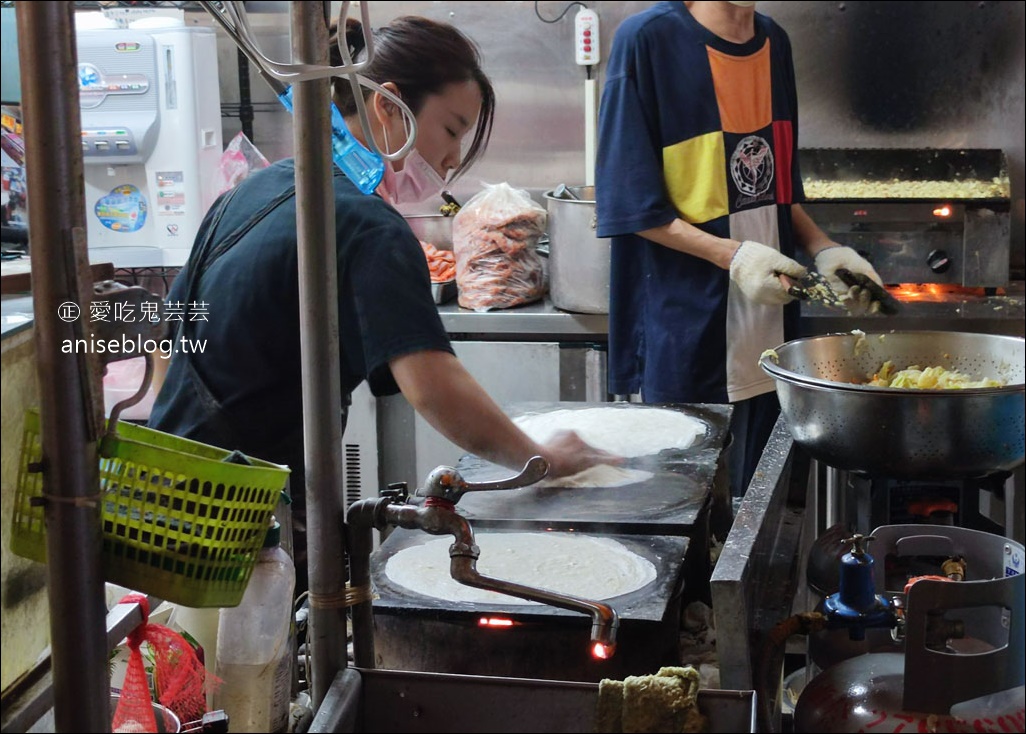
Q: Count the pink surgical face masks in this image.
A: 1